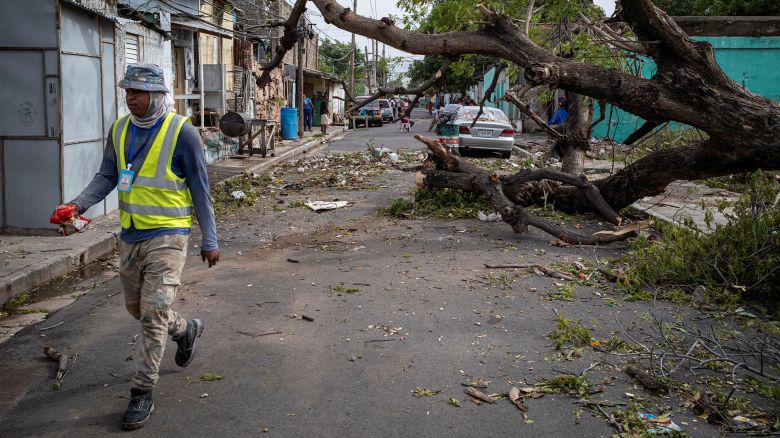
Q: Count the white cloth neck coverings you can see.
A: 1